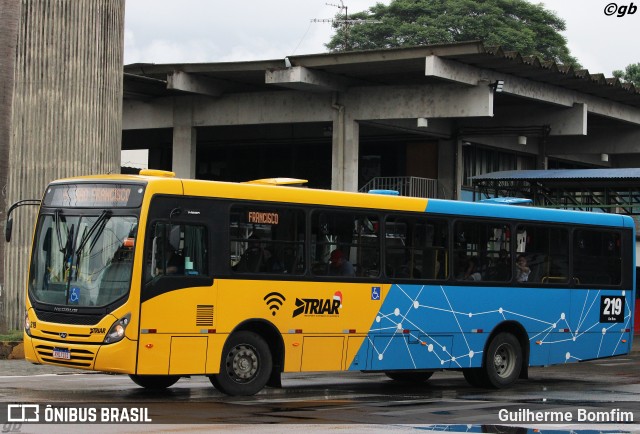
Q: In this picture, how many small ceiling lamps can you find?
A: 3